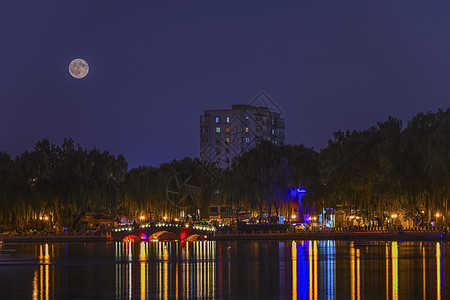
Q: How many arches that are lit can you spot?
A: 3